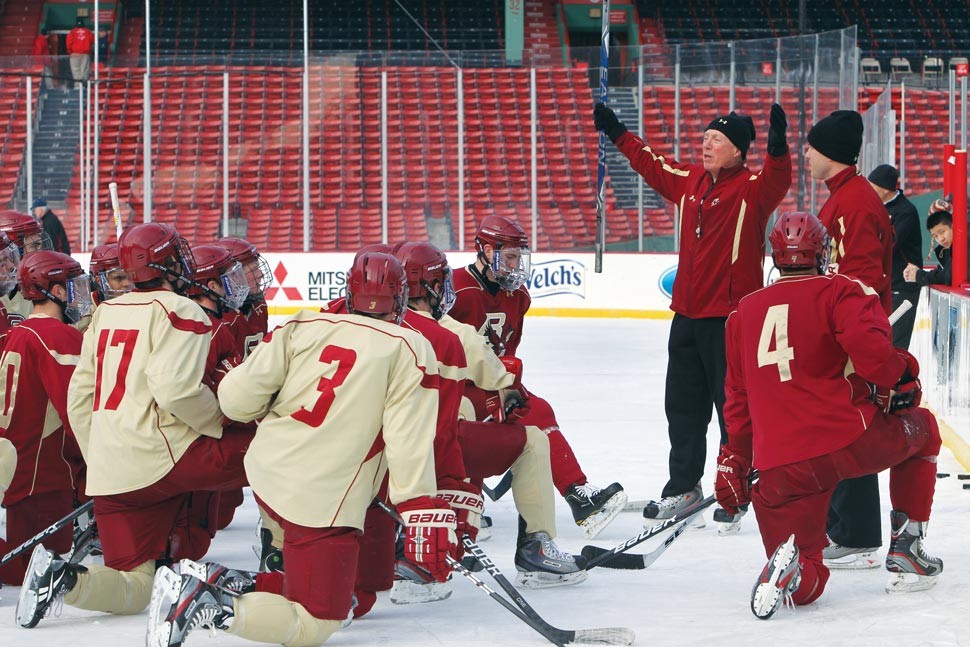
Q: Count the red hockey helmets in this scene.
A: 12